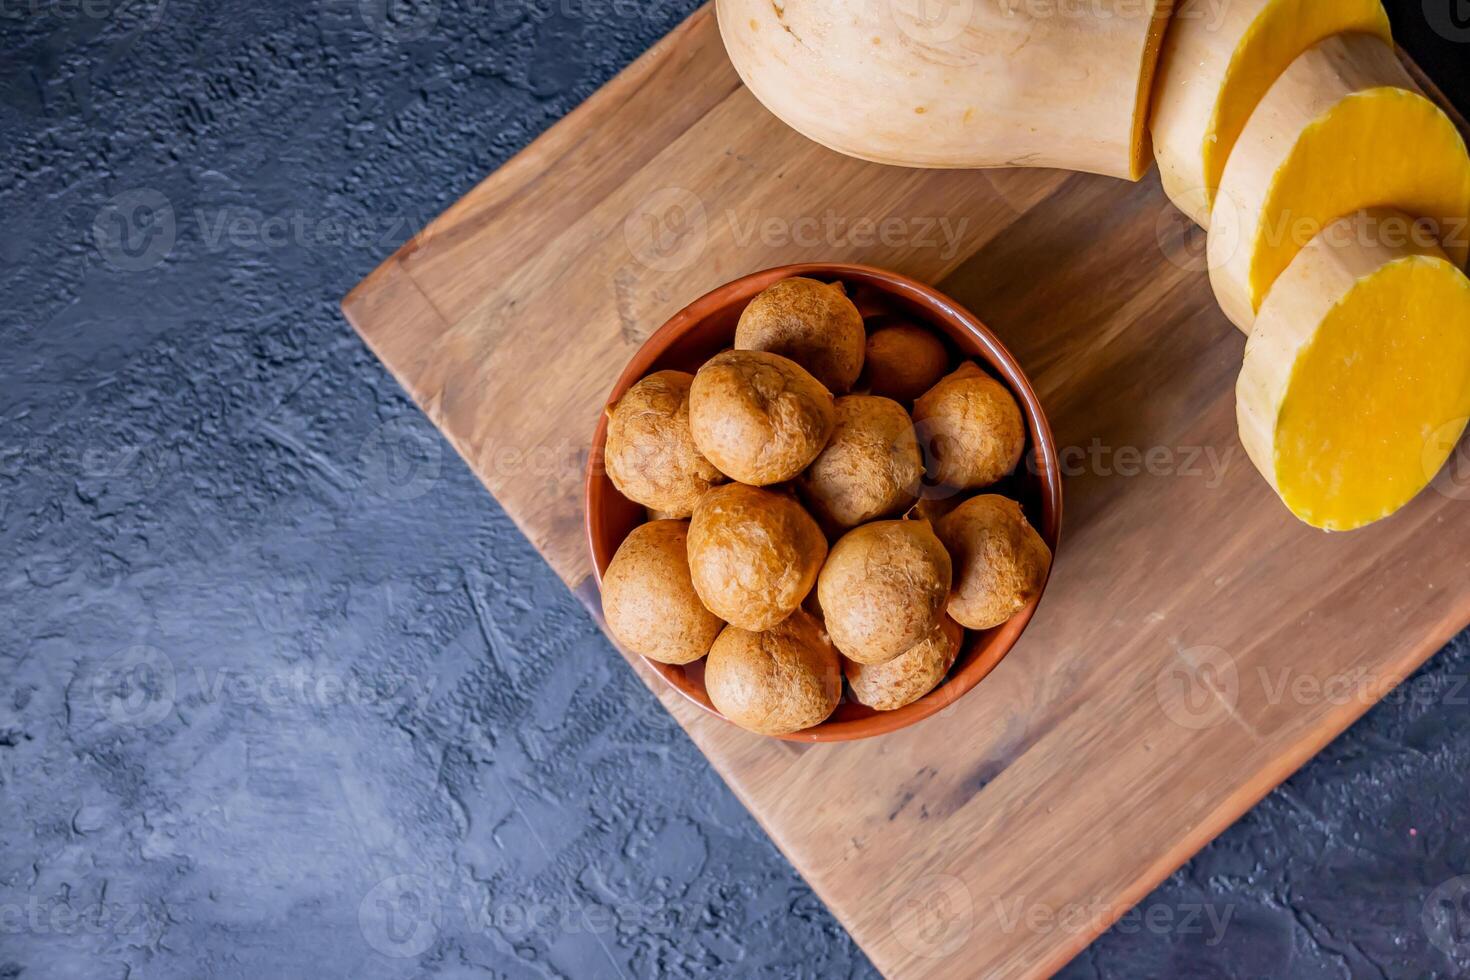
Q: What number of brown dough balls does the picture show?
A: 12